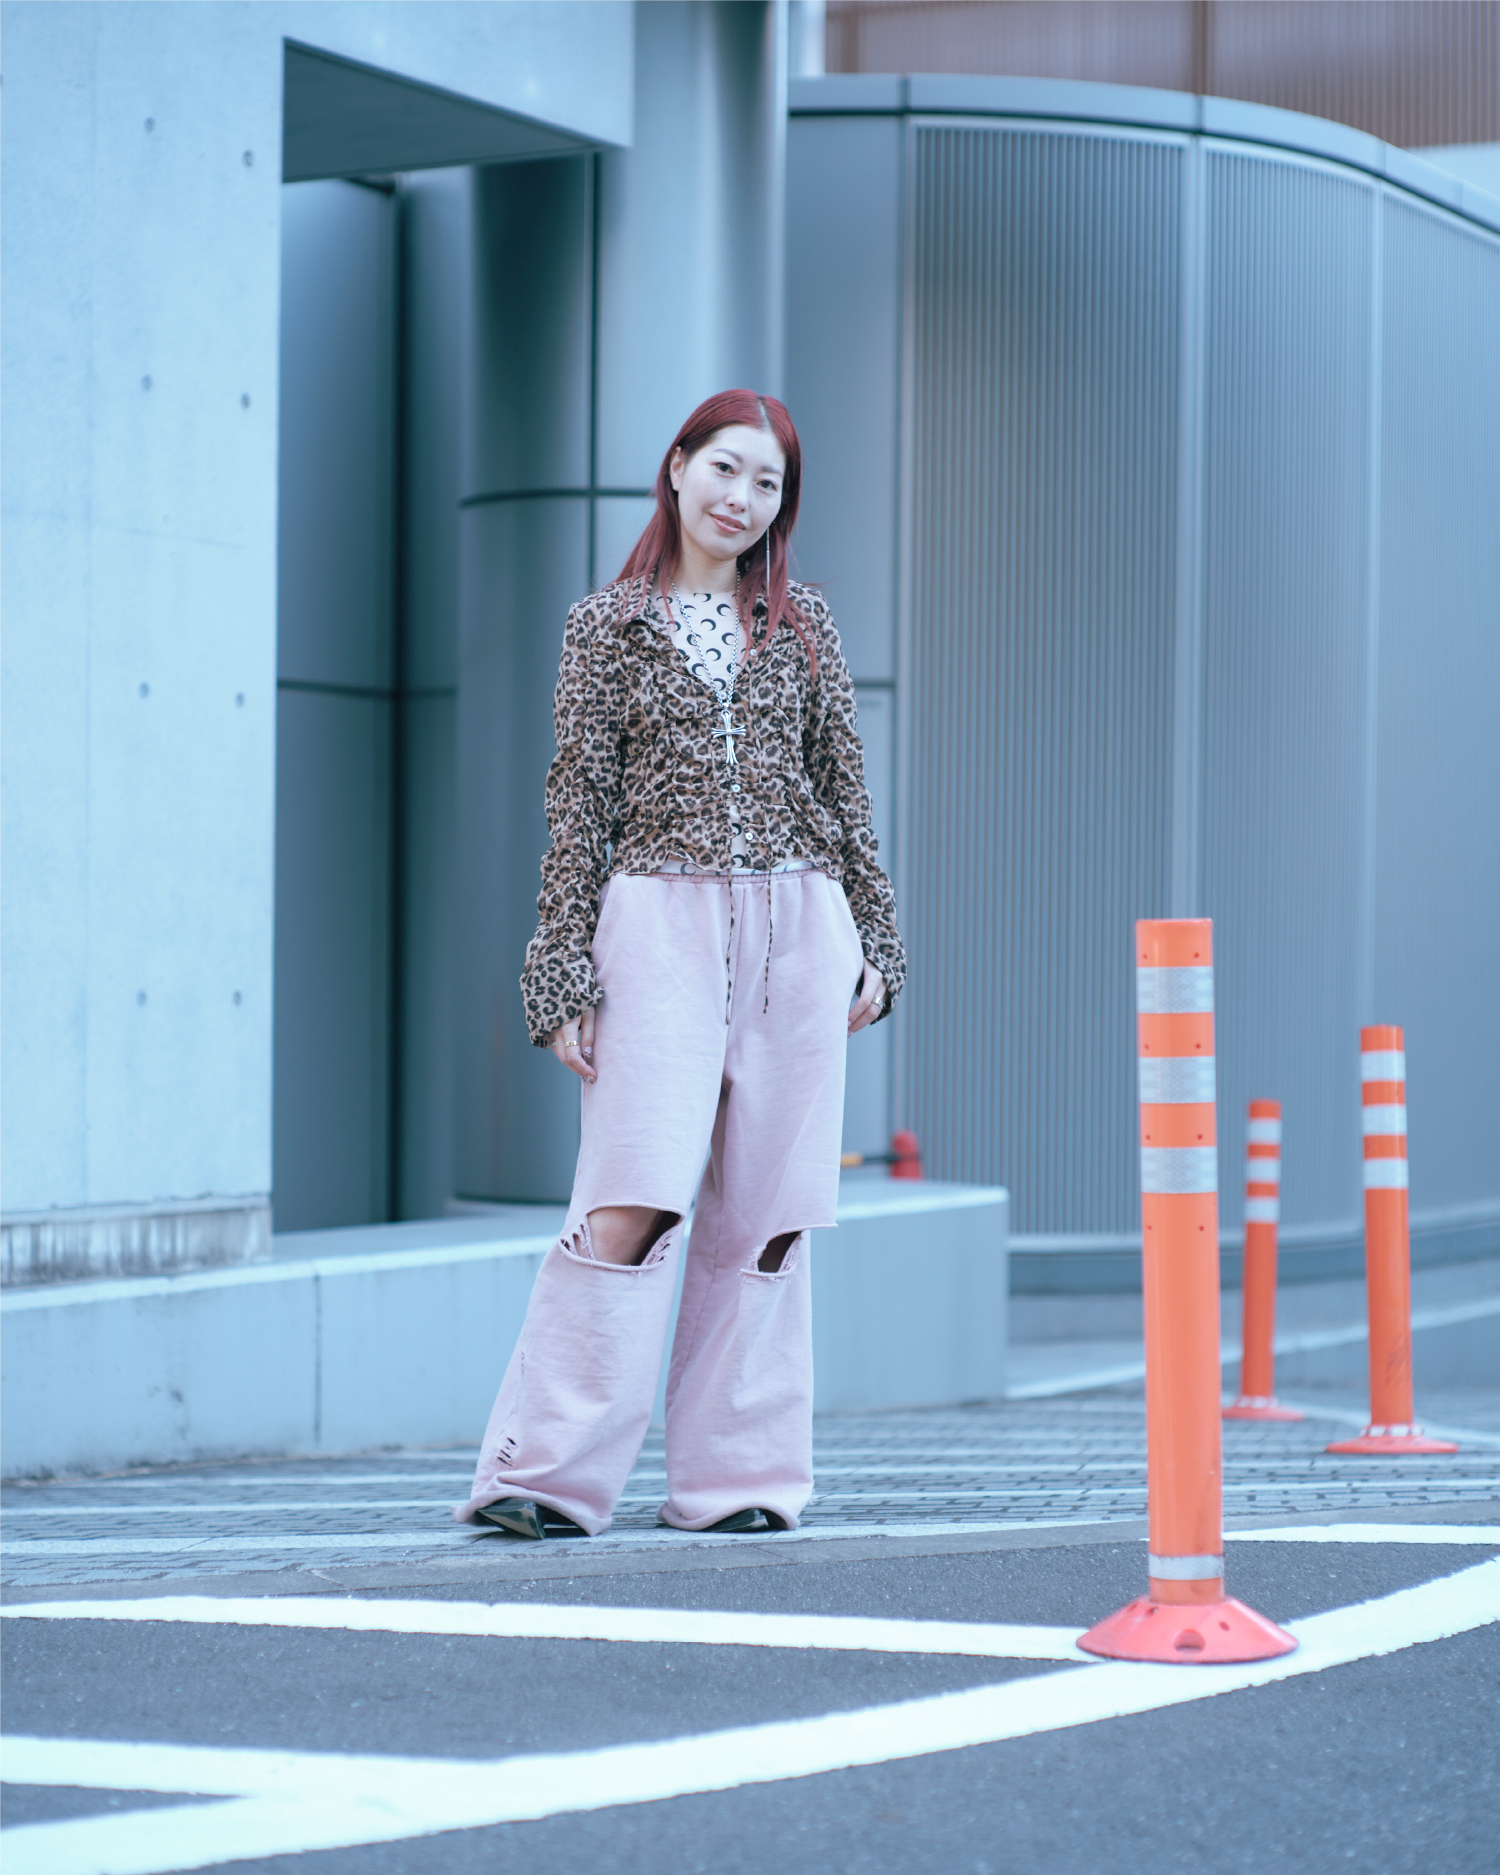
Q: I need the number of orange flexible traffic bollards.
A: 3